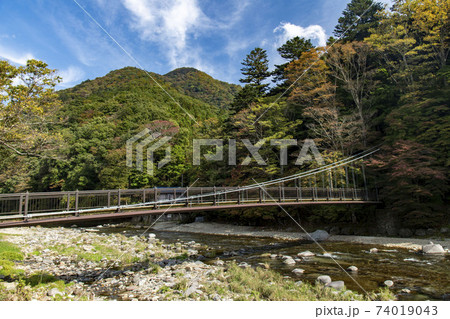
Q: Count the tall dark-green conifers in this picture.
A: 3